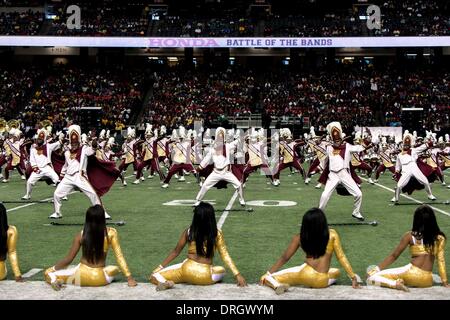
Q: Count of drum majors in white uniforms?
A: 5